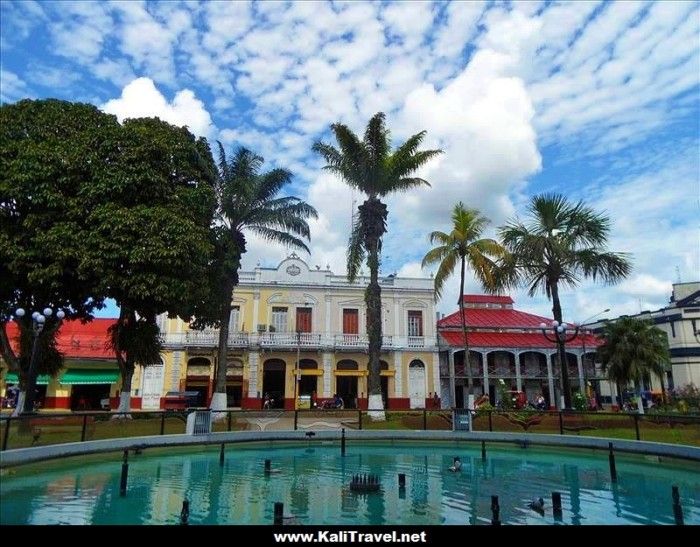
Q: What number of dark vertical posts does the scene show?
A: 12